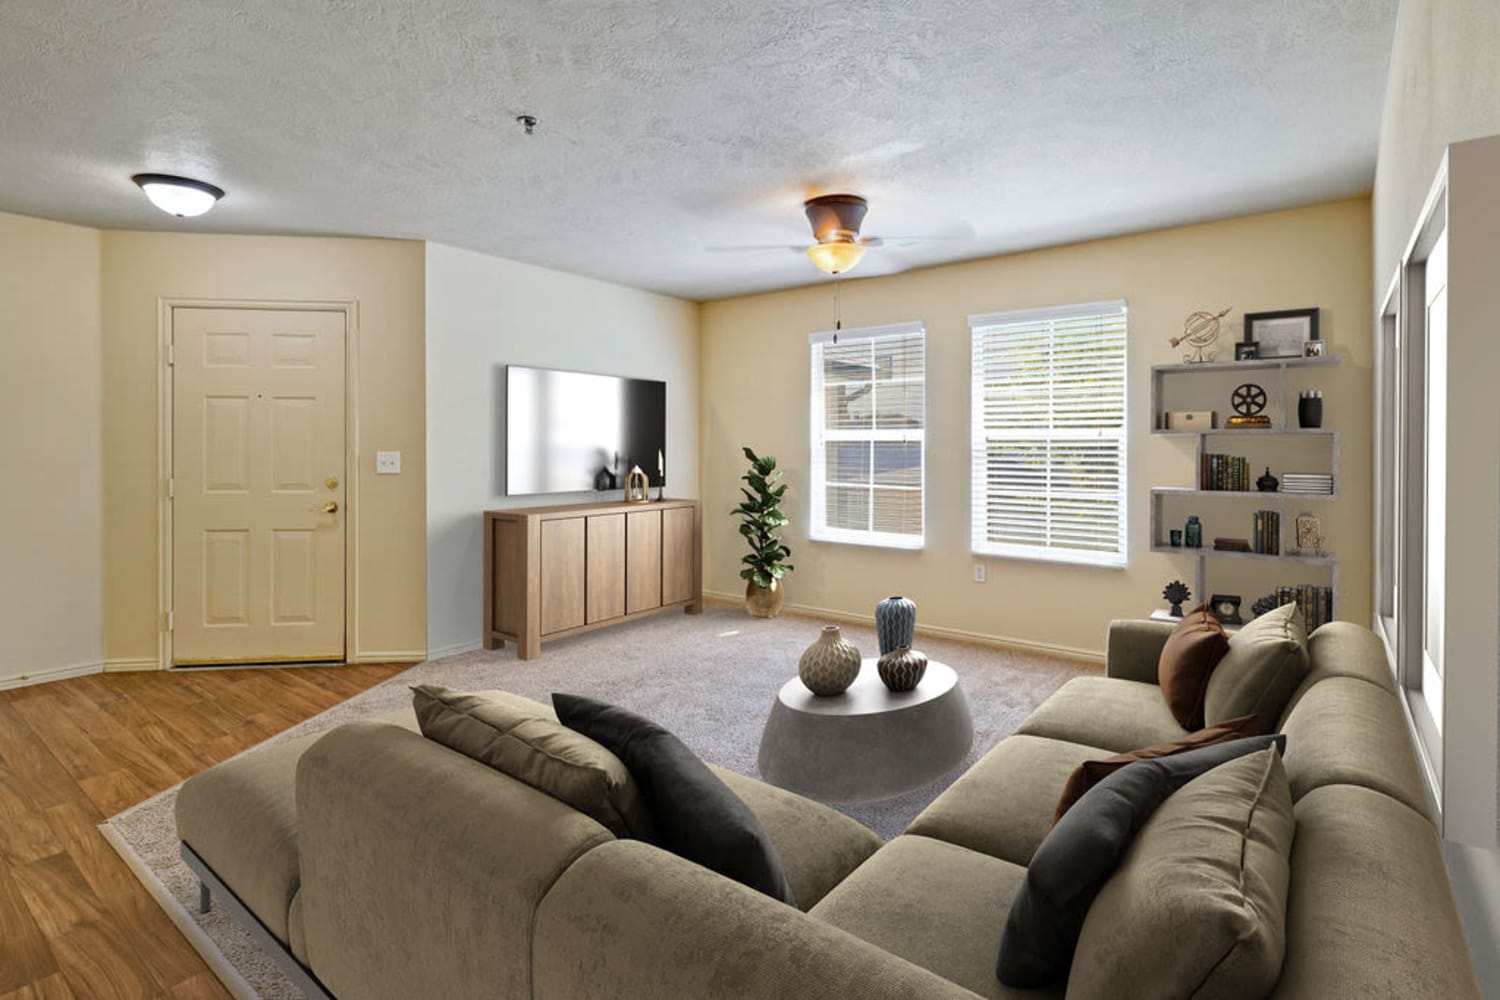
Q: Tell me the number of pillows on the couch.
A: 7